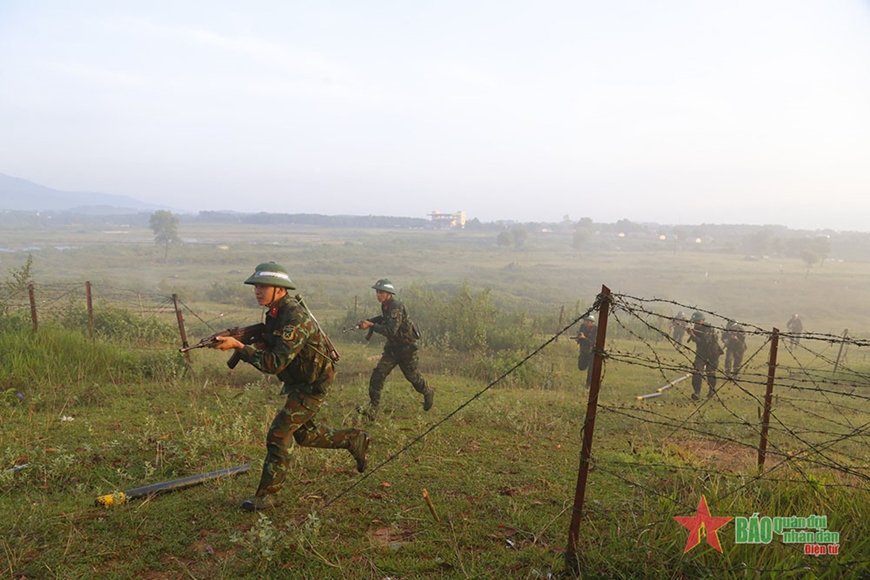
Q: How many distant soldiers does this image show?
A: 5